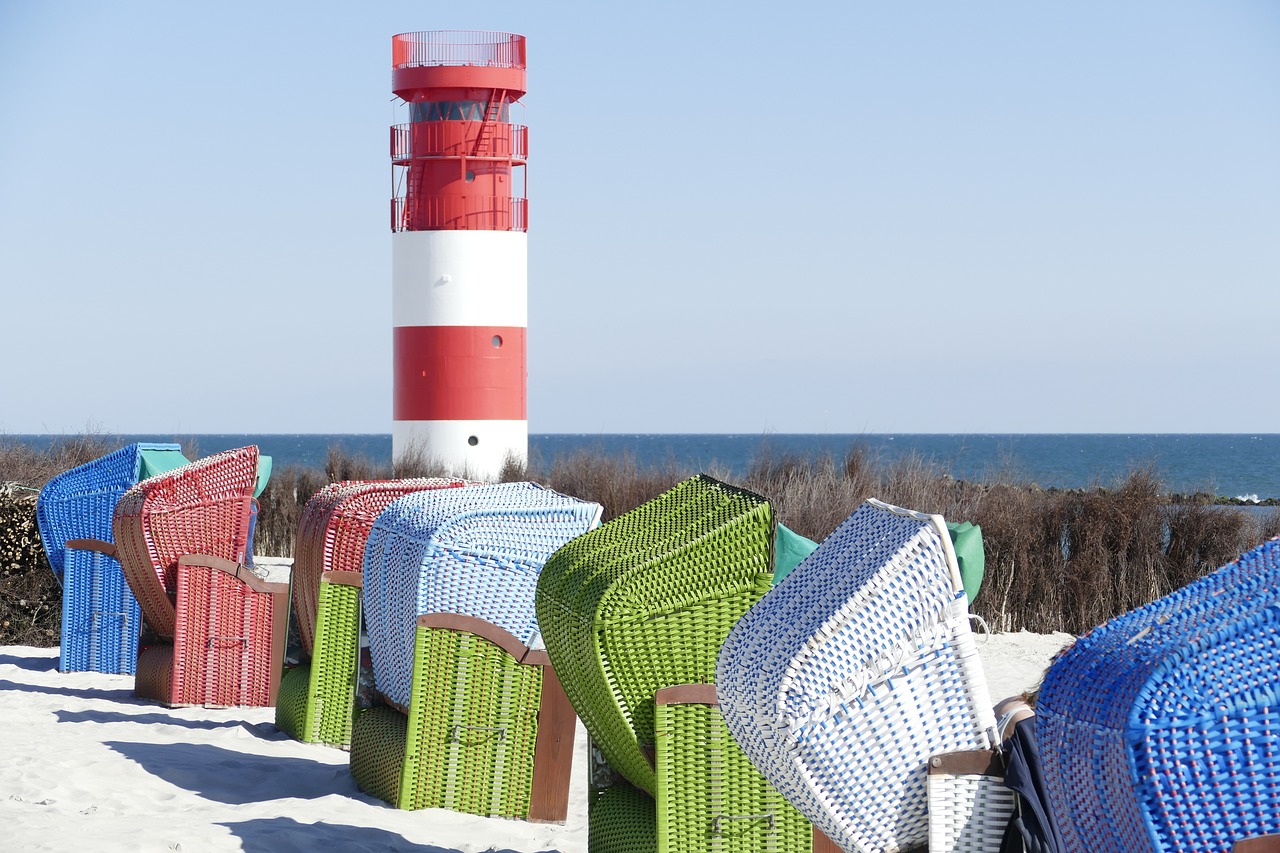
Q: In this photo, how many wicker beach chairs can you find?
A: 7